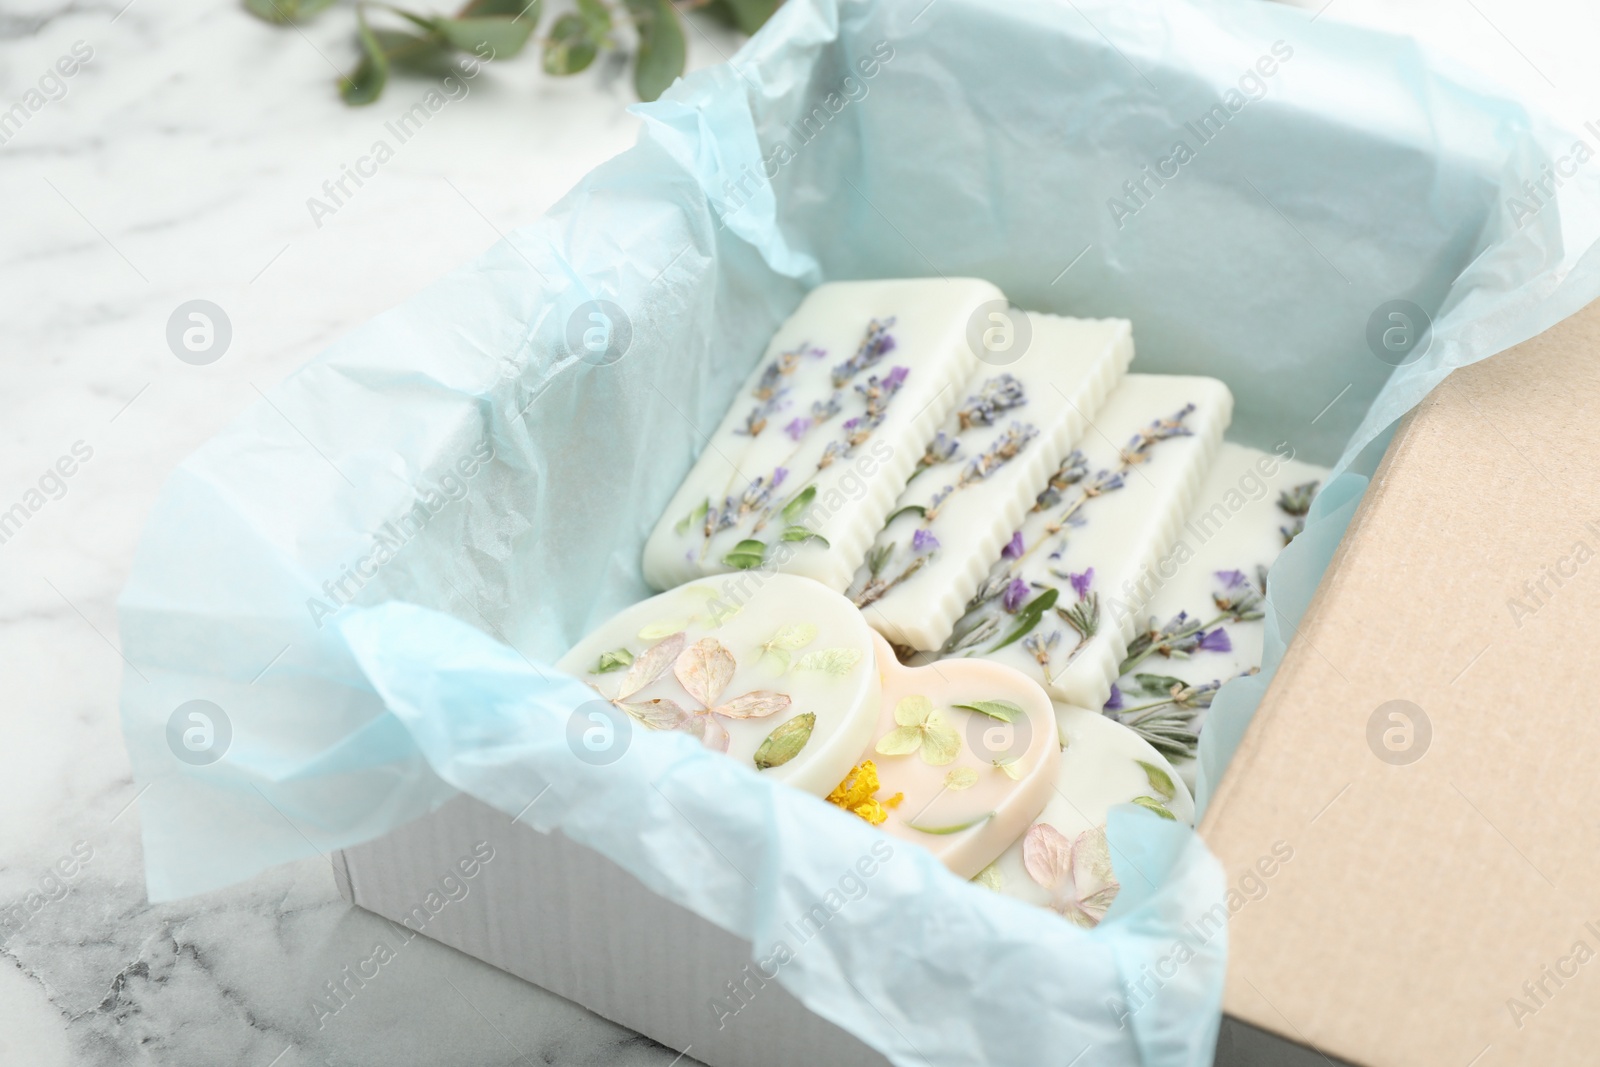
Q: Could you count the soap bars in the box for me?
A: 7